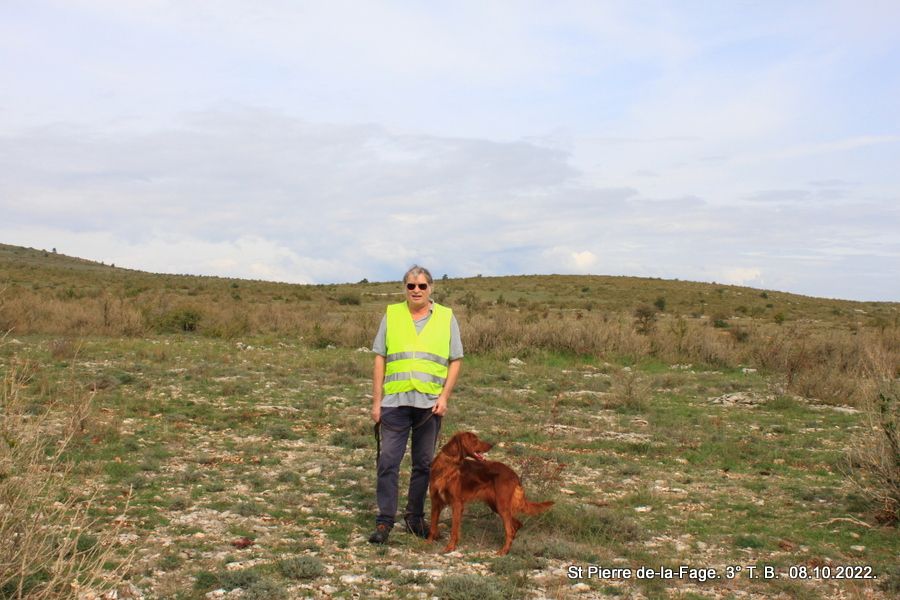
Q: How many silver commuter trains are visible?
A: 0